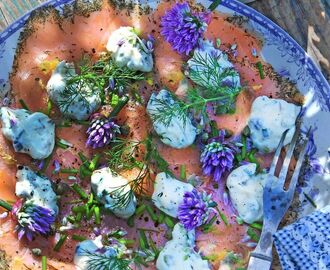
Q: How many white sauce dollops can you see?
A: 12